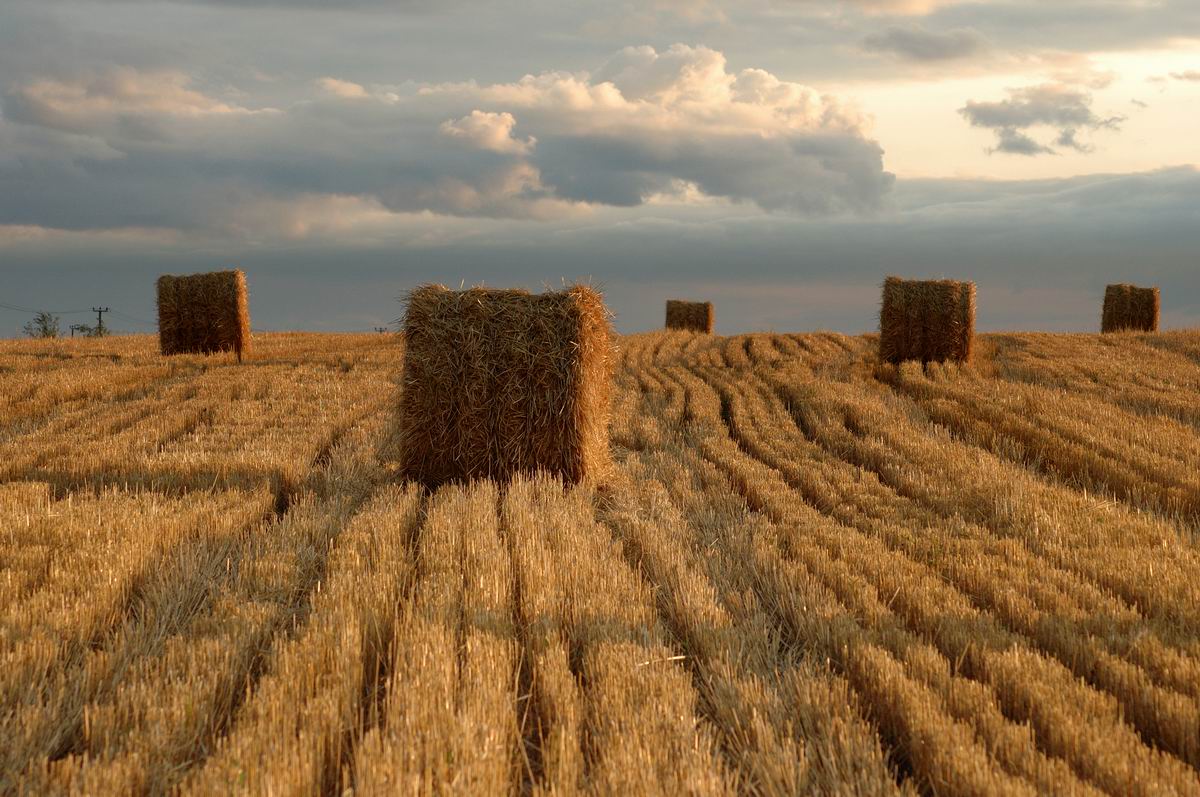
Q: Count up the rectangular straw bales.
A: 5